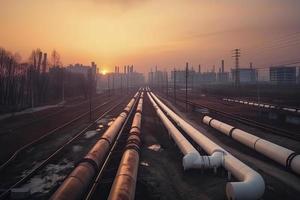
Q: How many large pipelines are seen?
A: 5